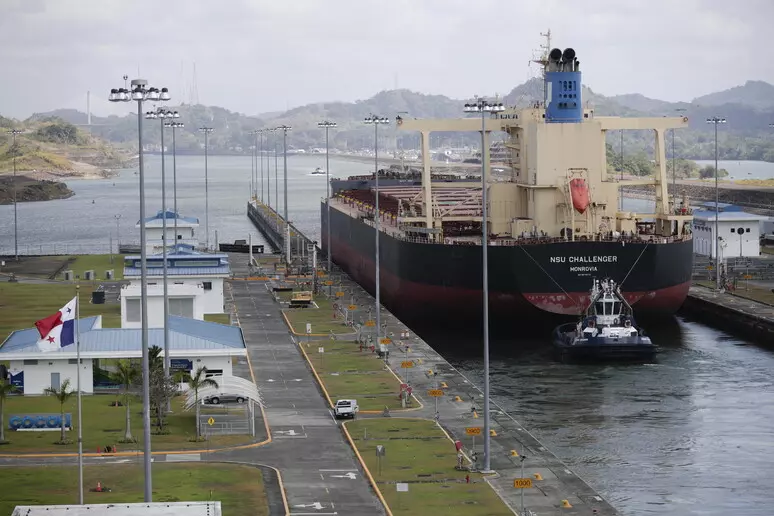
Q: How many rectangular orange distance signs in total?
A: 10